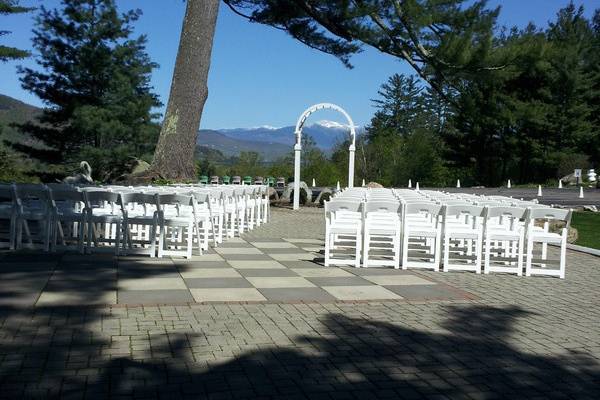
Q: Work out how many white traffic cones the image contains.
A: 10